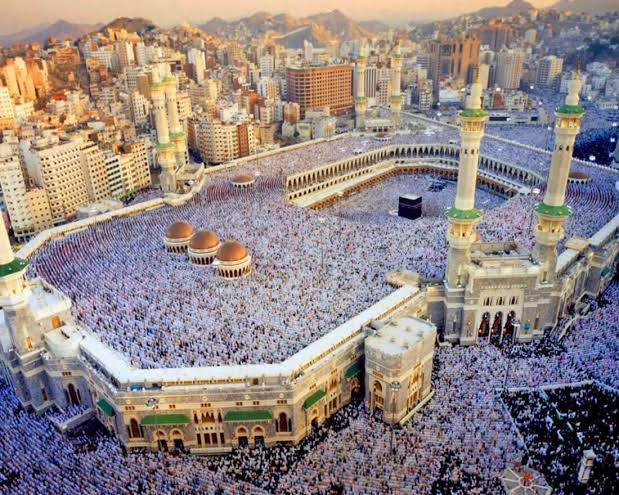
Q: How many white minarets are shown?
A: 7